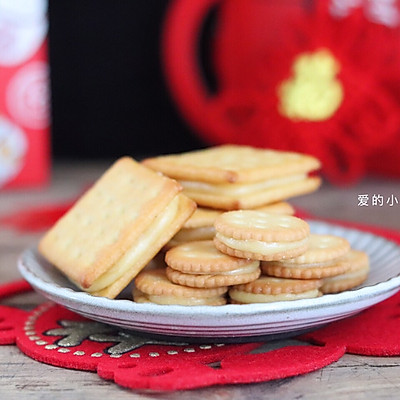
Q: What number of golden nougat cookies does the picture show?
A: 9